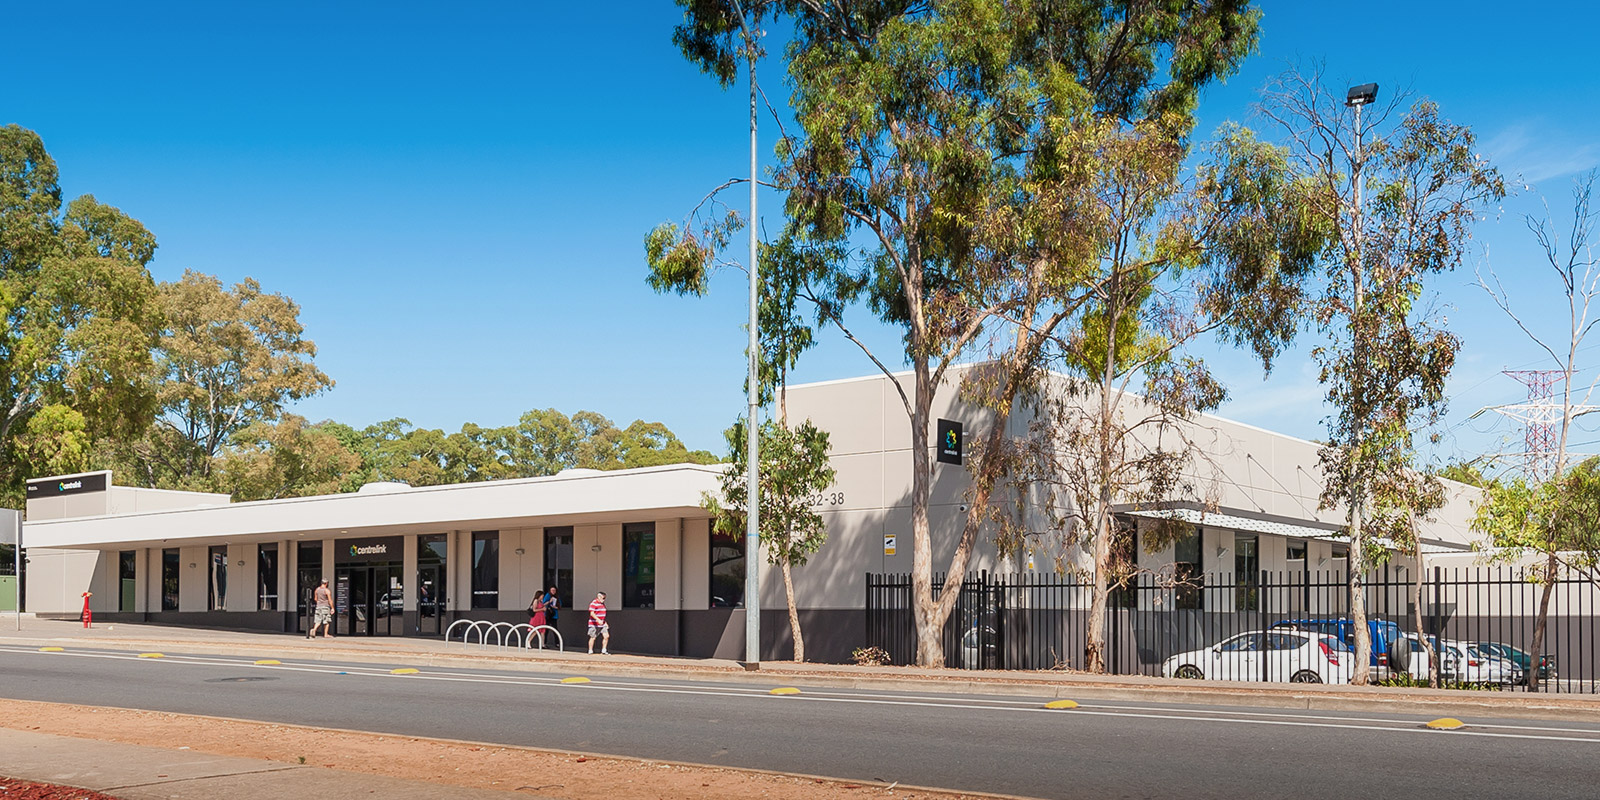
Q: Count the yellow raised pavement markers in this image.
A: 8